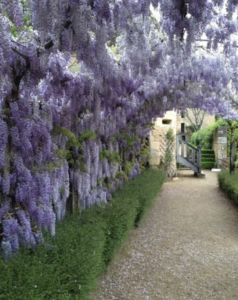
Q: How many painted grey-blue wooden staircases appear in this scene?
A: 1